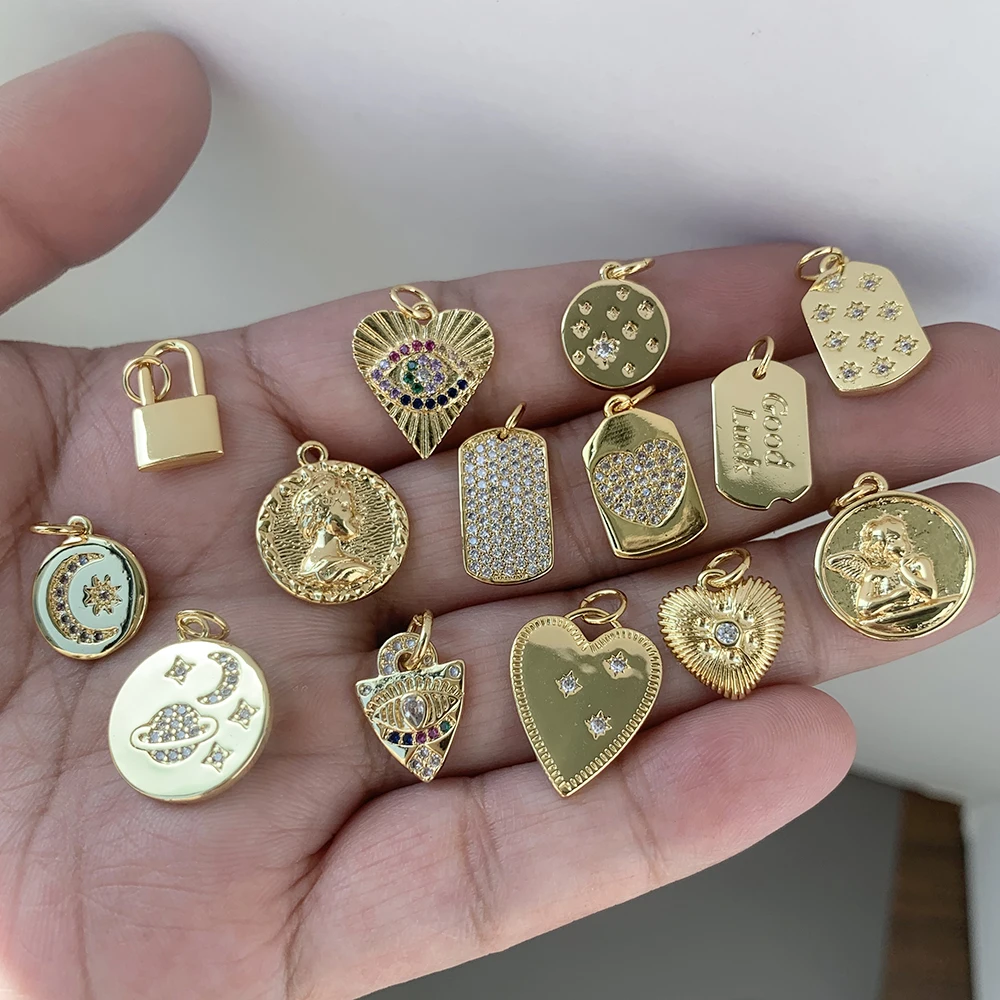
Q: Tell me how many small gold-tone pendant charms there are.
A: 14